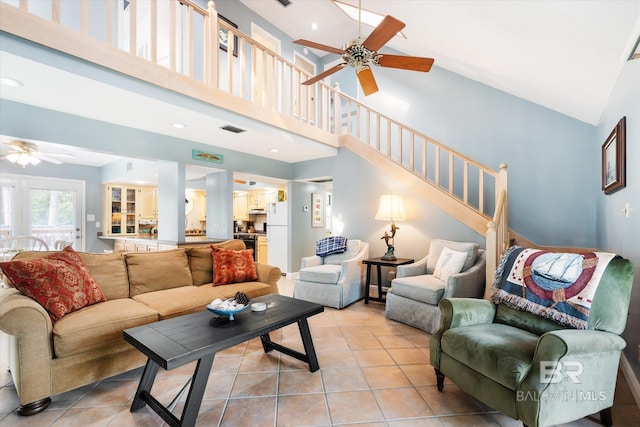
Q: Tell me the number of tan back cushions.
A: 3